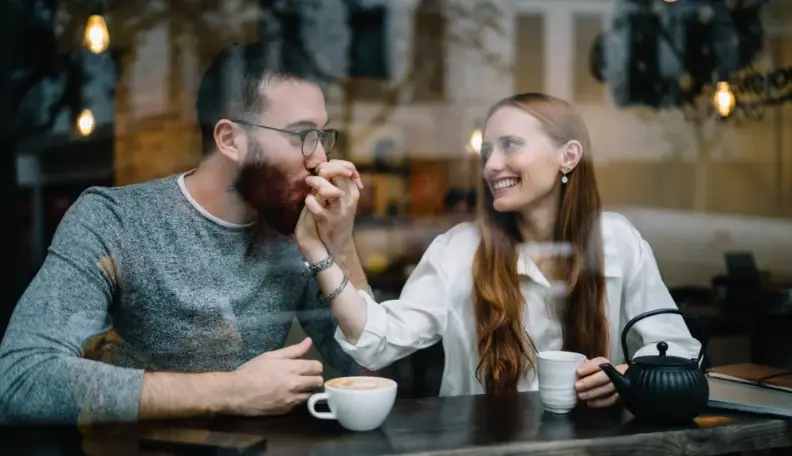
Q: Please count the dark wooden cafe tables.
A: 1